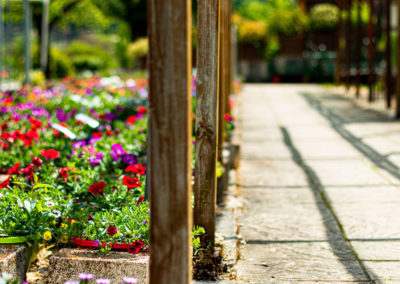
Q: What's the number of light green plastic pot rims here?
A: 1